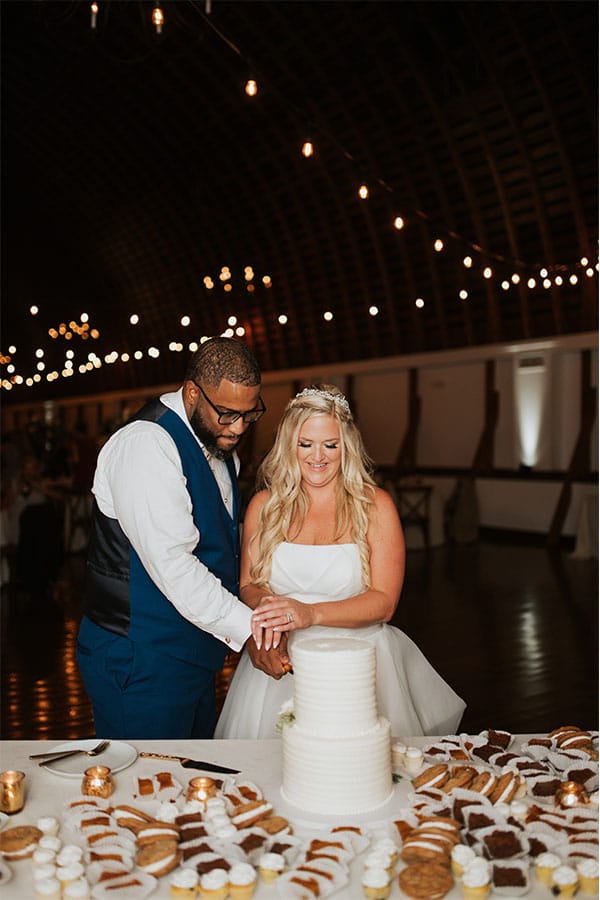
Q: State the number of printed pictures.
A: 0